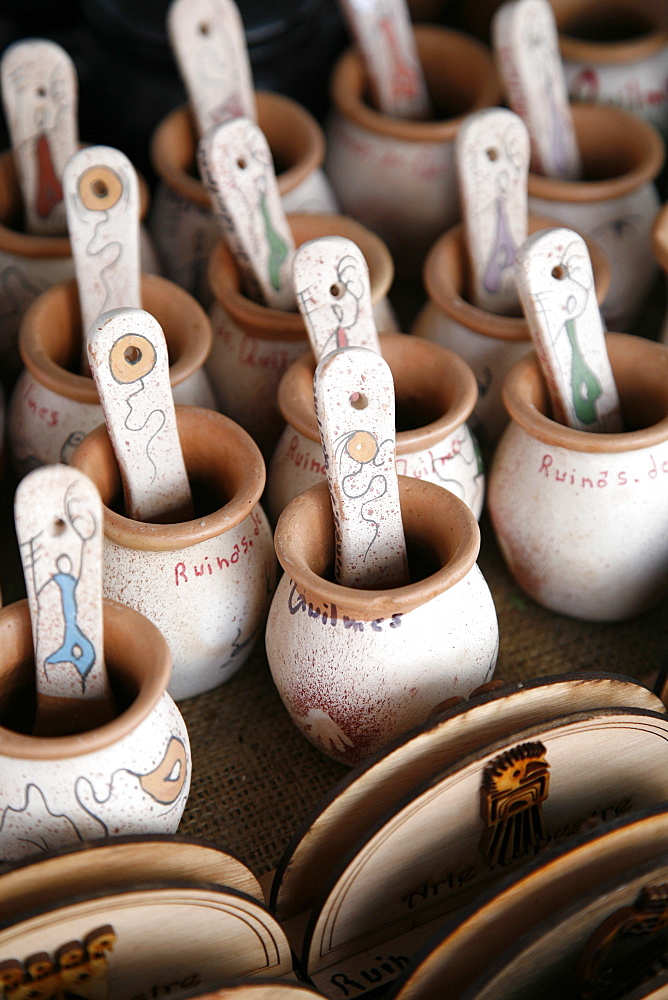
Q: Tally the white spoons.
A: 12